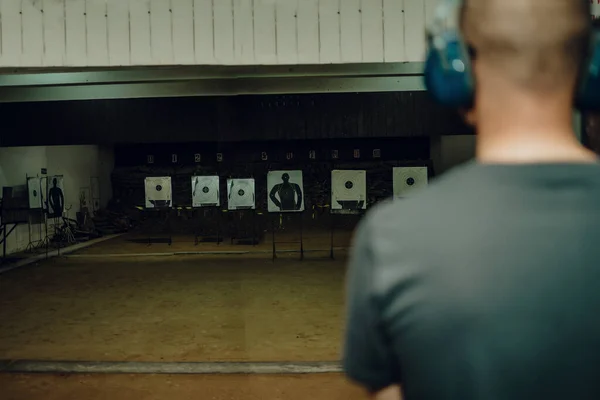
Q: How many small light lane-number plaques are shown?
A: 10